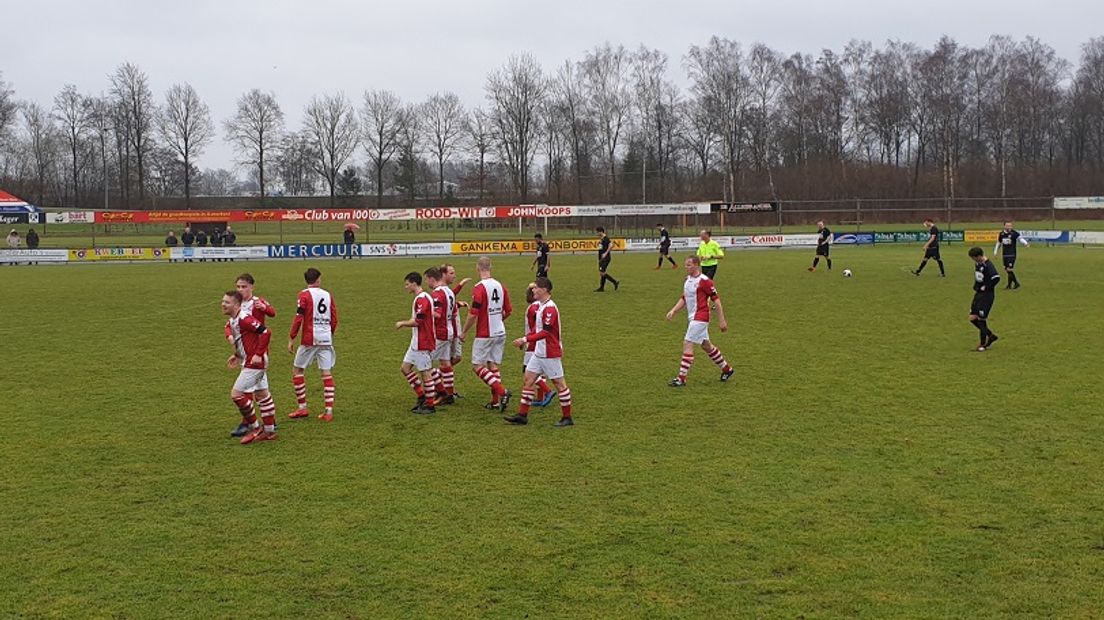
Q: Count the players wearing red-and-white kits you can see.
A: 10